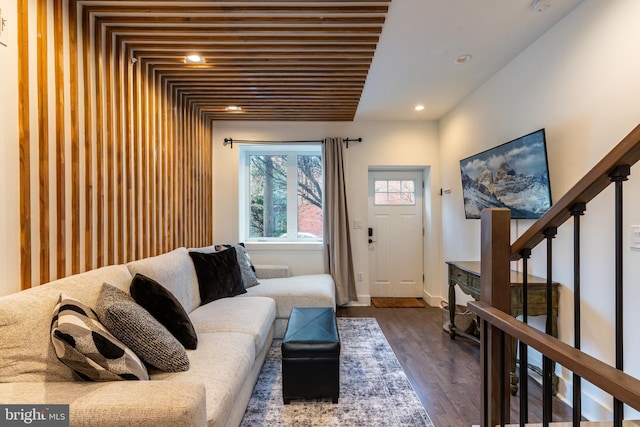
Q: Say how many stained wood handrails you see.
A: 2